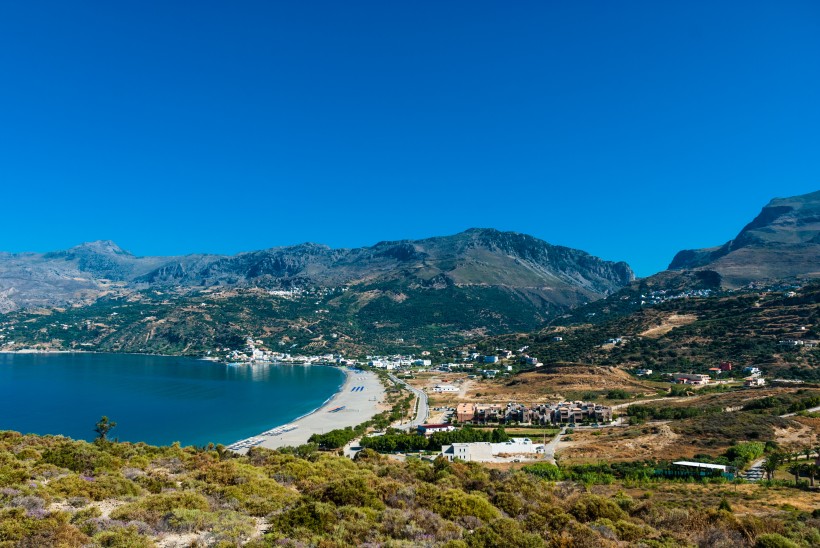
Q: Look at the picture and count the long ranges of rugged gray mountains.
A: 2